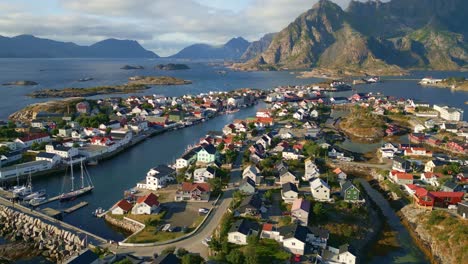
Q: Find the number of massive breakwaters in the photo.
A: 1